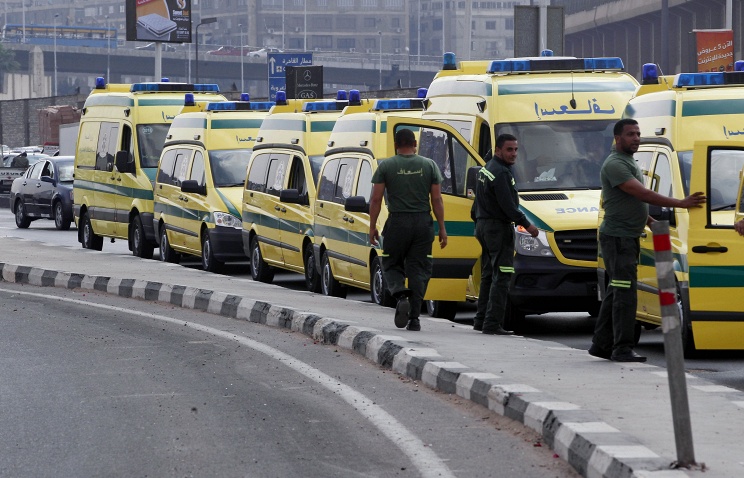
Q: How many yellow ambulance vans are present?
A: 6